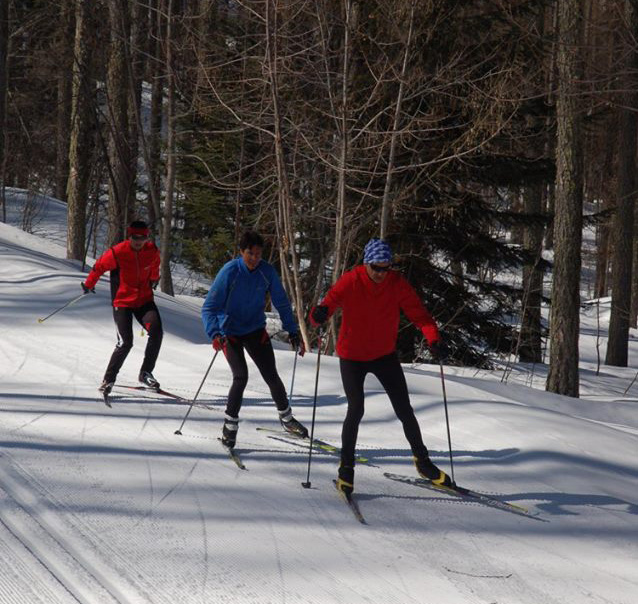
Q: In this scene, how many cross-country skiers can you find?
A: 3